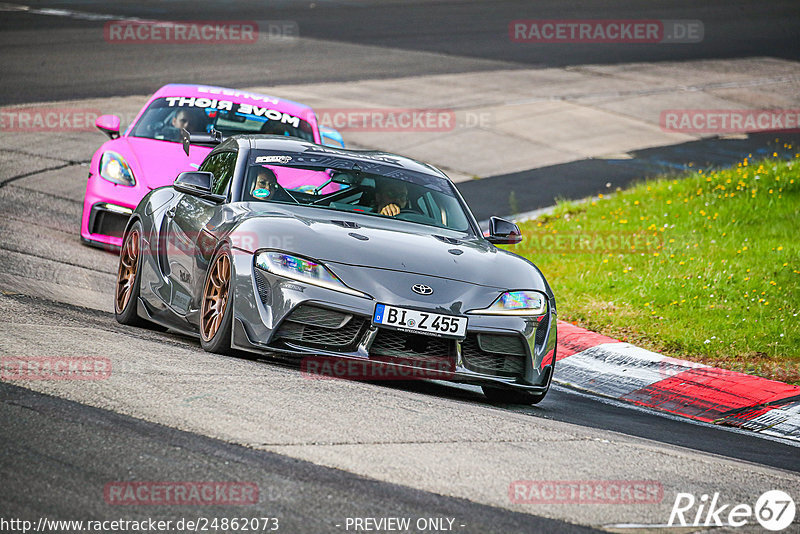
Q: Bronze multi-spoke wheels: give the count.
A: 2